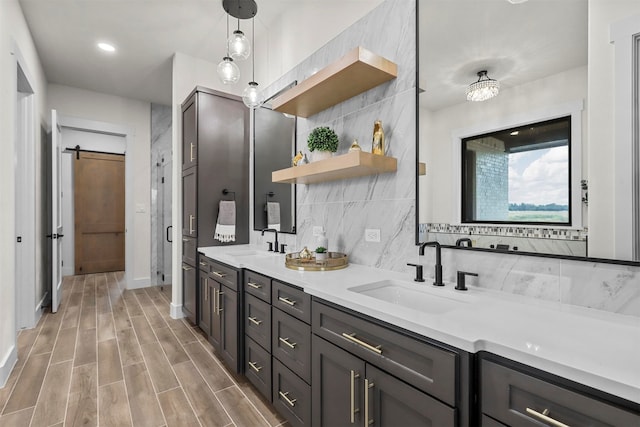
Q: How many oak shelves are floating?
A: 2